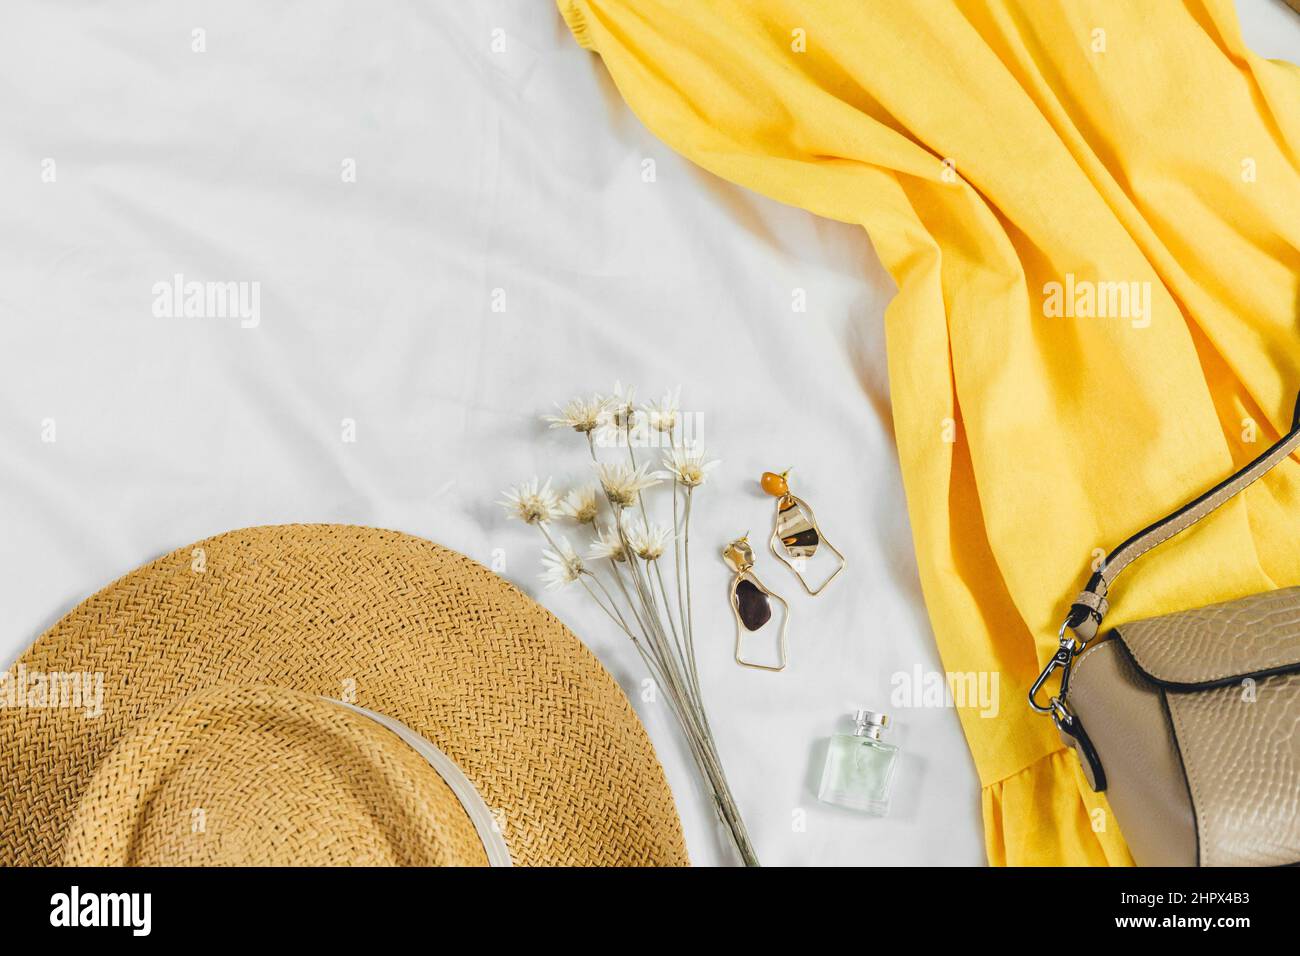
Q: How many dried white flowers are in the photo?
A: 10